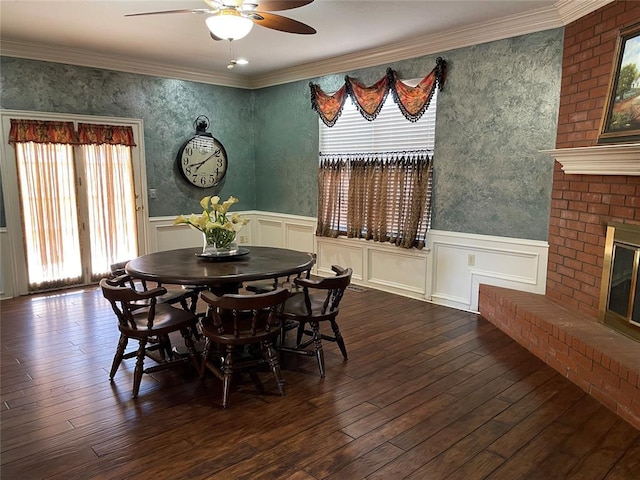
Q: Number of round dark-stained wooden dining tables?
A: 1